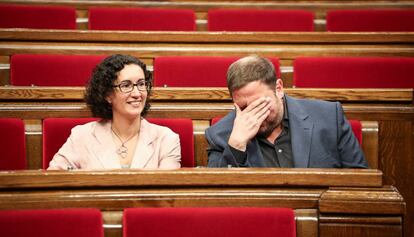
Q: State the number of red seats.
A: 12